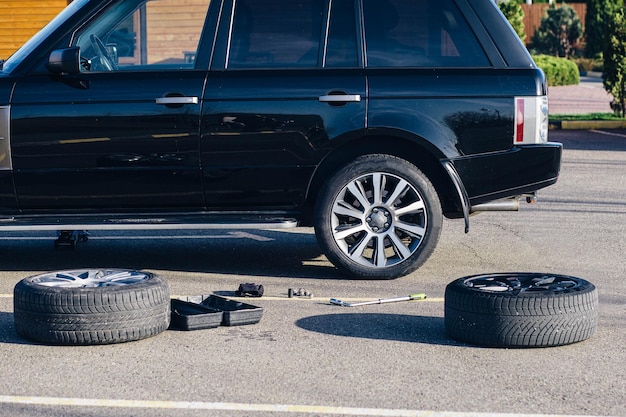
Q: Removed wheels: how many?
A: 2